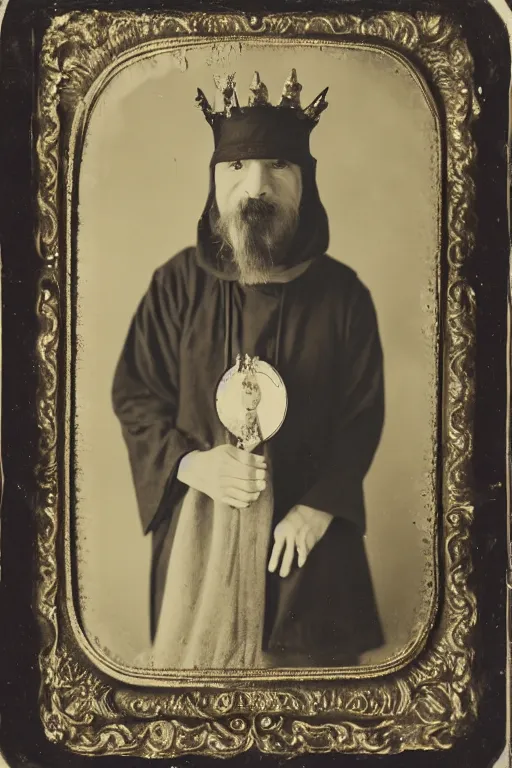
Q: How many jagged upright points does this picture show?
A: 5